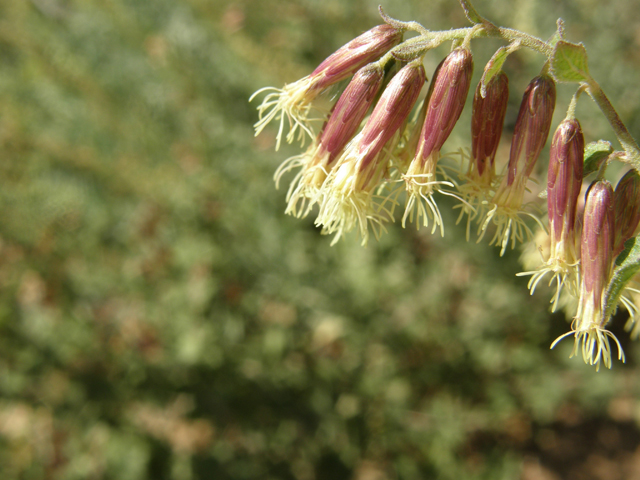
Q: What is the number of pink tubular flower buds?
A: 9